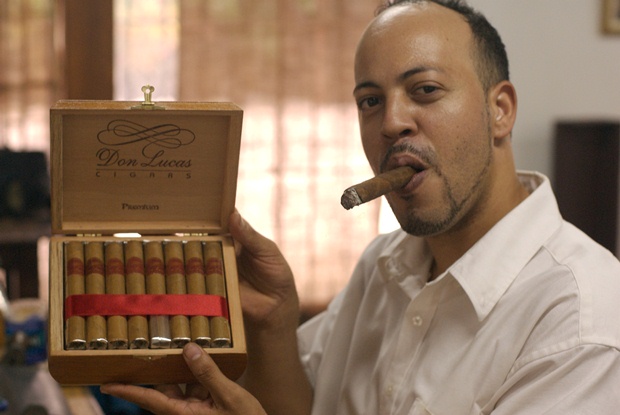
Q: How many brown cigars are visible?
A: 9